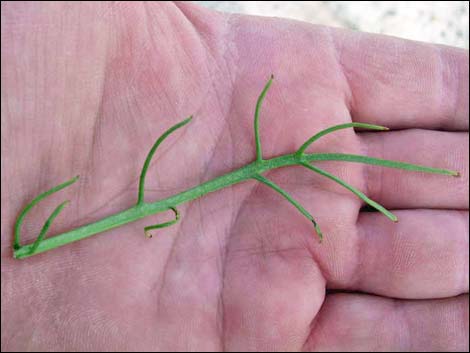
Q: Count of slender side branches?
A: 8